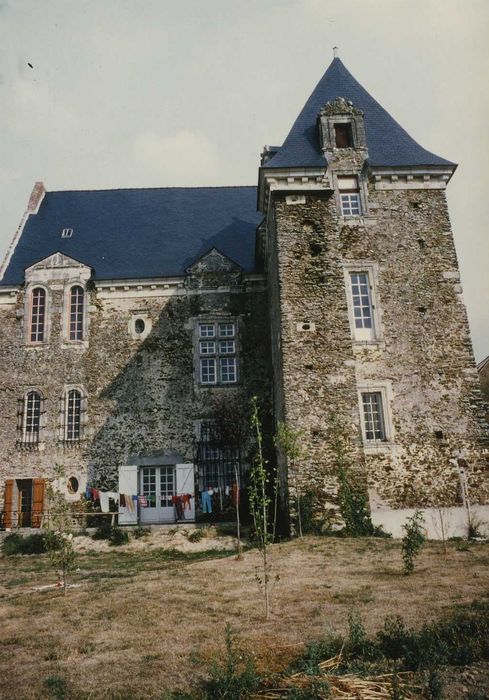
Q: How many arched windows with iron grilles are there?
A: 2